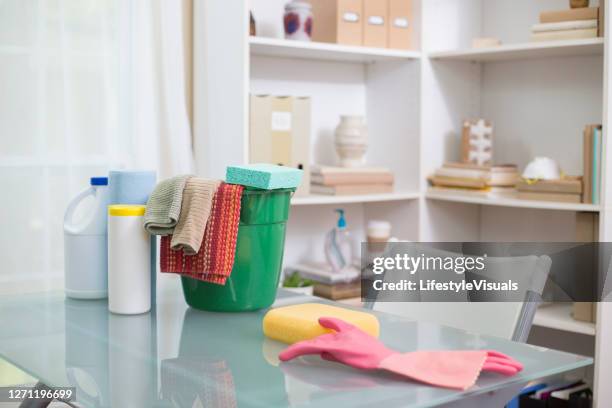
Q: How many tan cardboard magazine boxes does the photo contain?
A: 3